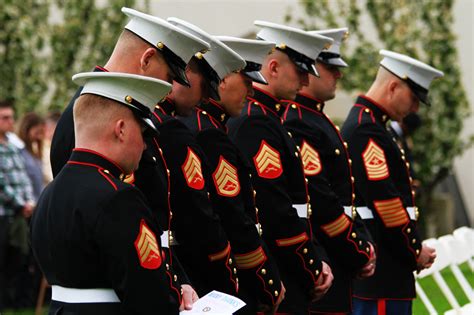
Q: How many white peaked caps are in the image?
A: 7